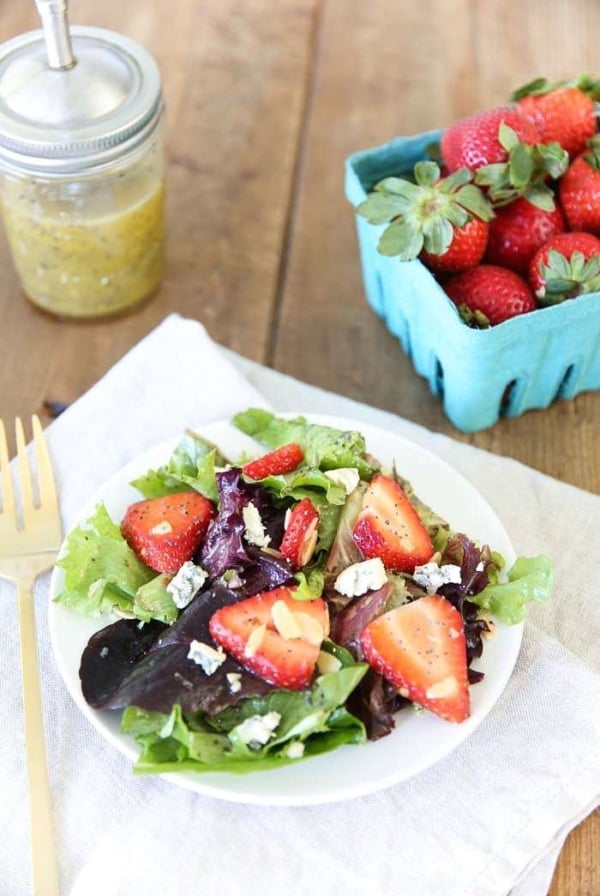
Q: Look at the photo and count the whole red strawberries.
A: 7